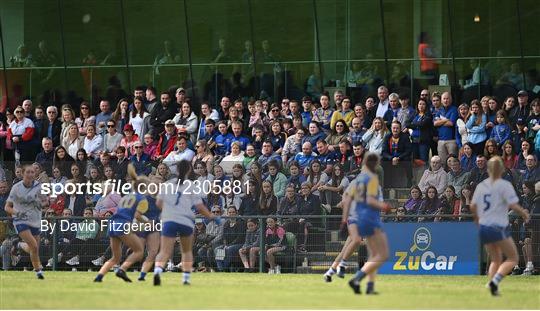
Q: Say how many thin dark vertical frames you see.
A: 9